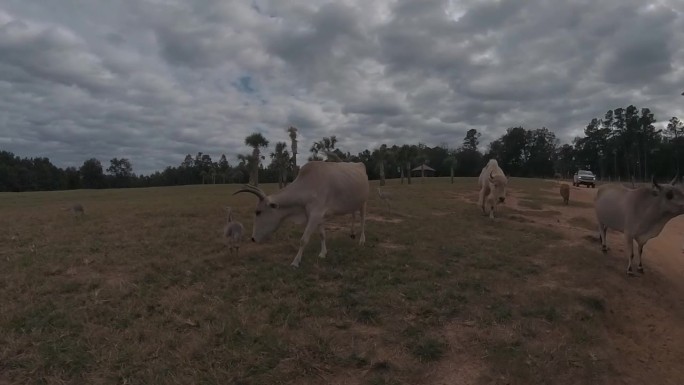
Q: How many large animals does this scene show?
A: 3